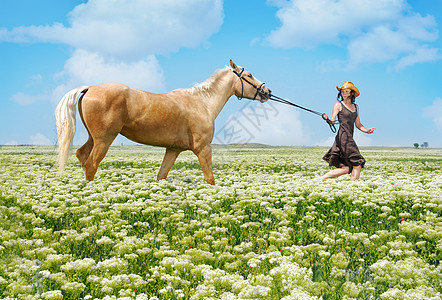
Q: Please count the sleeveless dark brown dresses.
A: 1